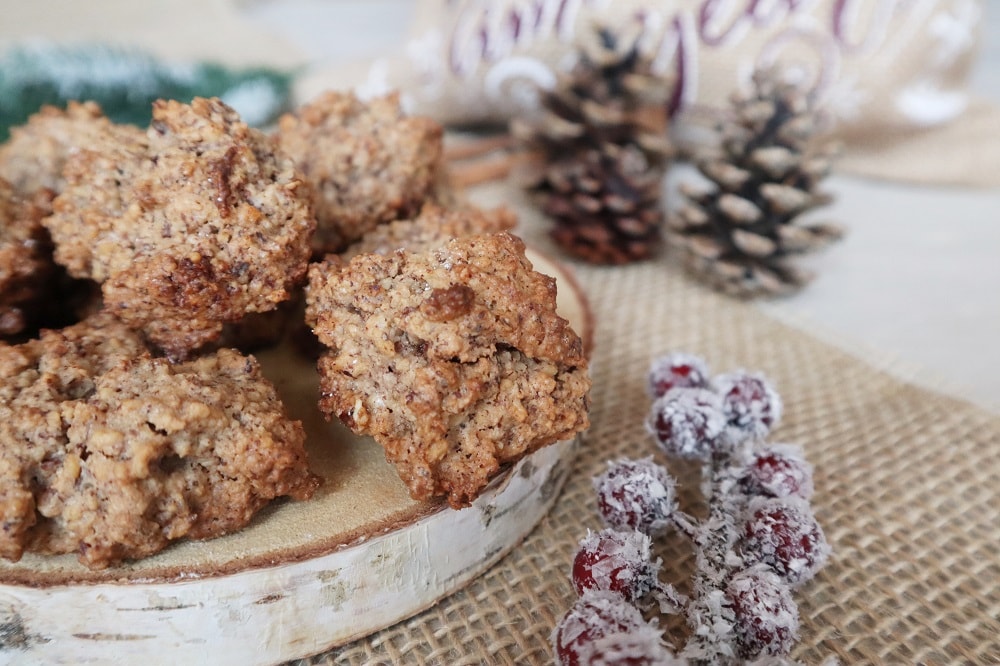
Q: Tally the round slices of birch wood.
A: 1